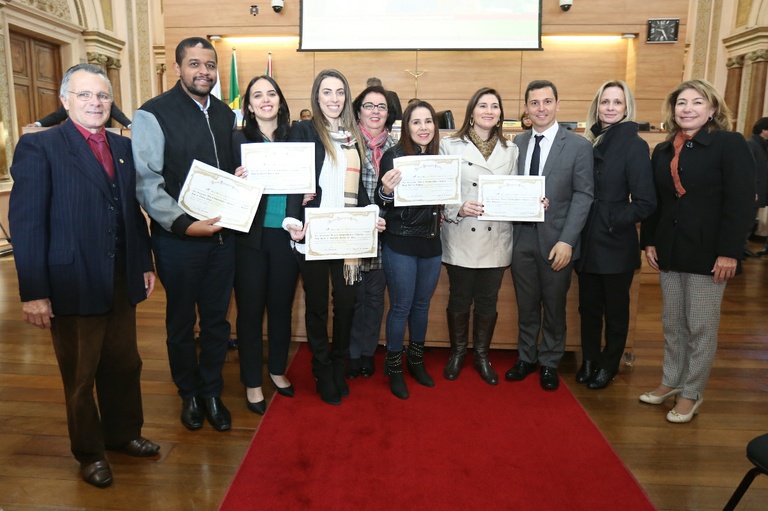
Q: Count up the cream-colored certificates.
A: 5